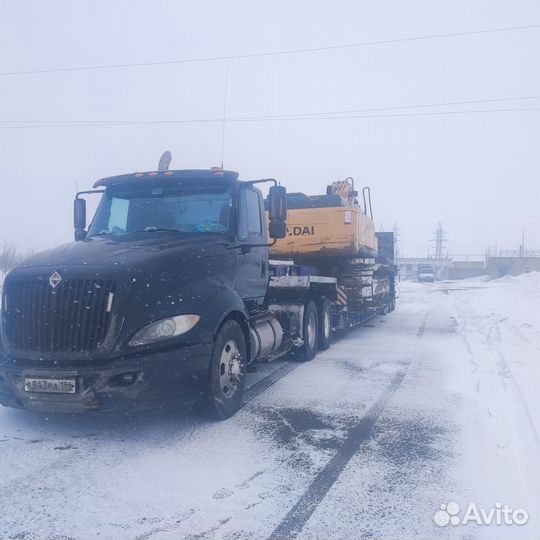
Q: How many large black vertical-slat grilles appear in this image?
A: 1